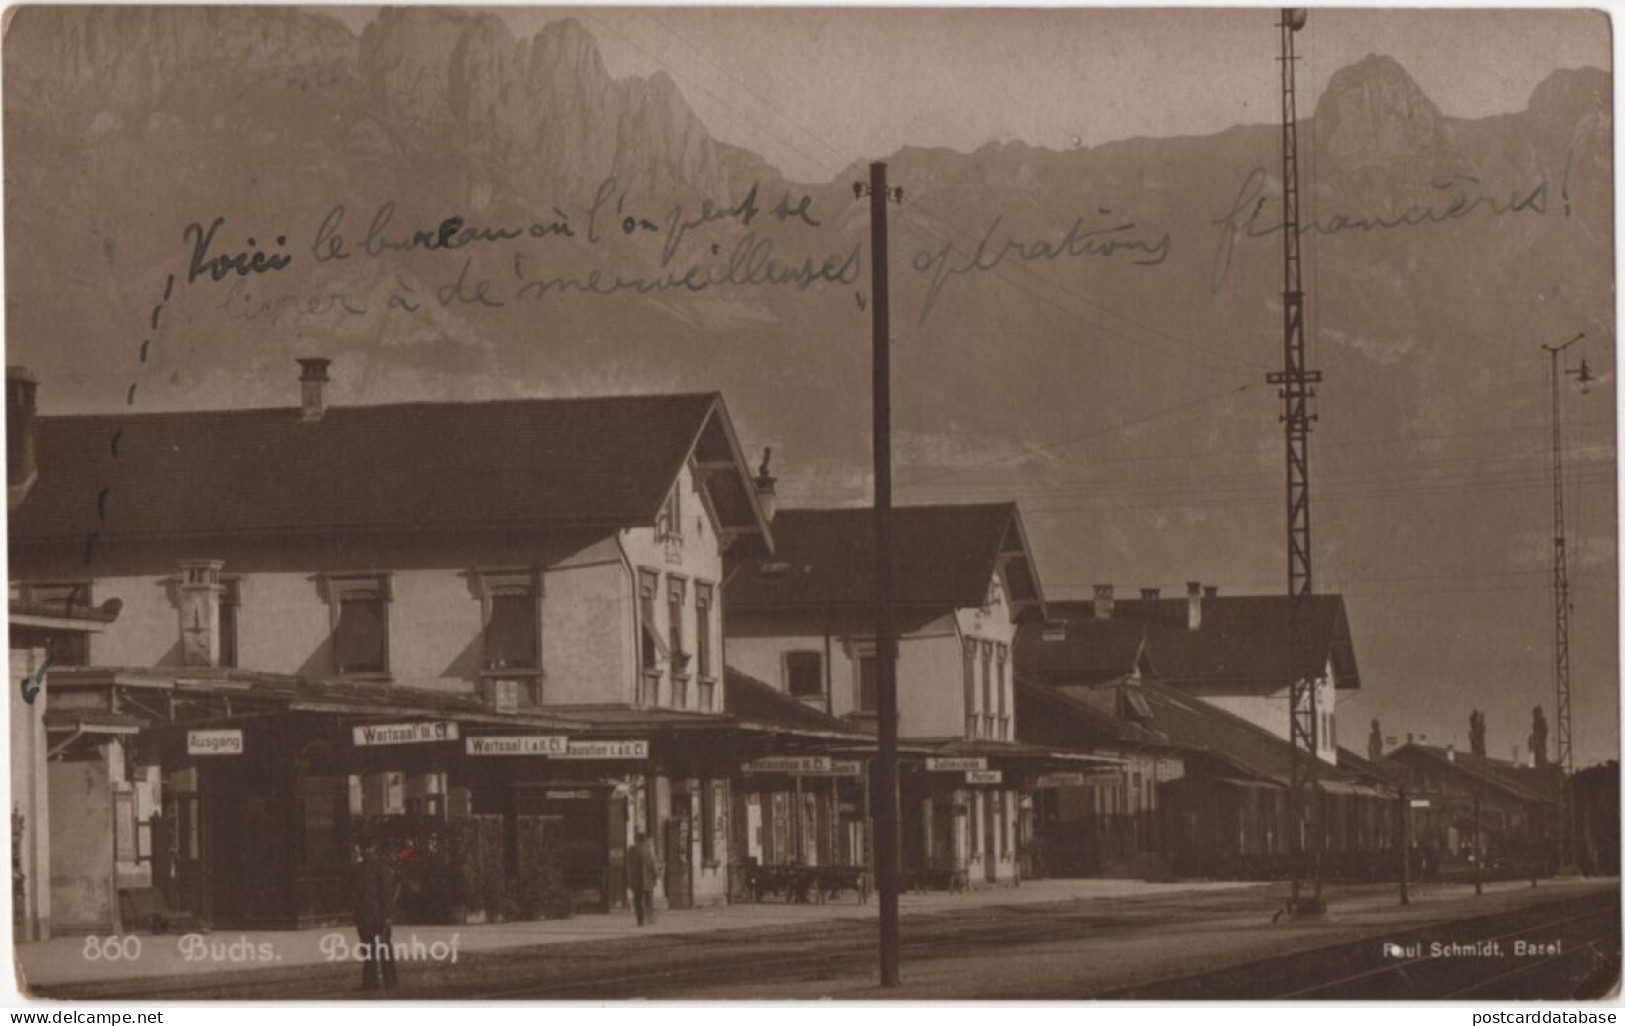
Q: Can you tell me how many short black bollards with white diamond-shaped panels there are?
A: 0